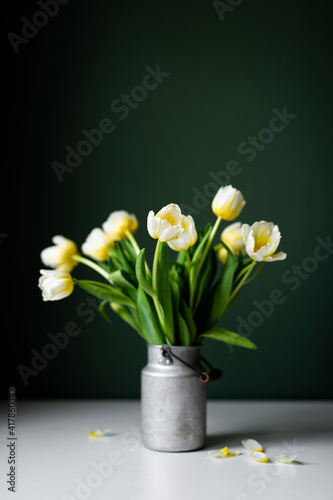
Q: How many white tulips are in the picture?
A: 9